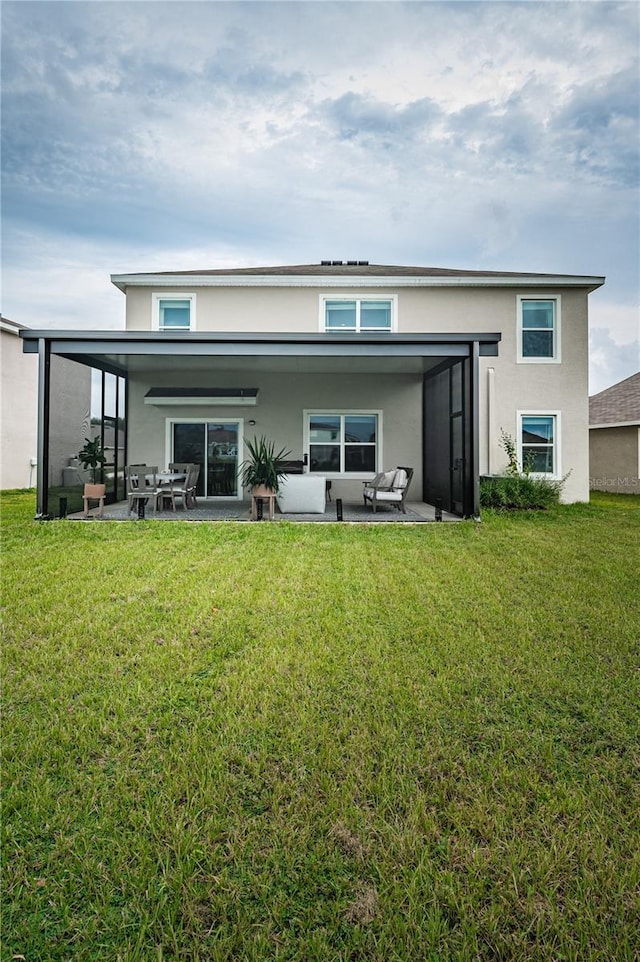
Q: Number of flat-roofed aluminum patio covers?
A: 1